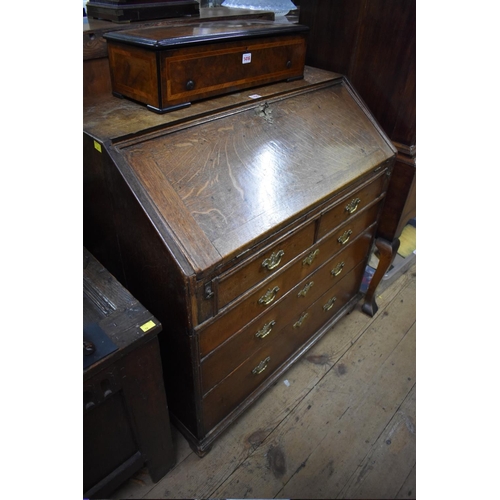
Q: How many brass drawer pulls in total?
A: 8